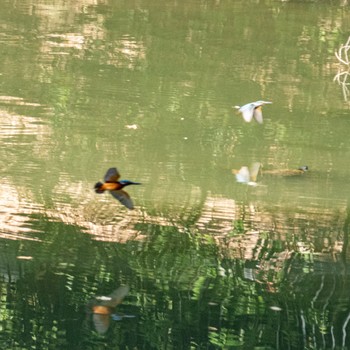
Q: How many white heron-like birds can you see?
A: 1